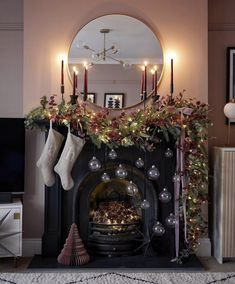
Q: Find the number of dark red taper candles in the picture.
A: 6